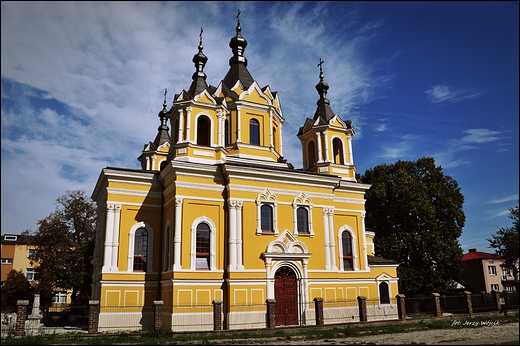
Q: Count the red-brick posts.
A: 11